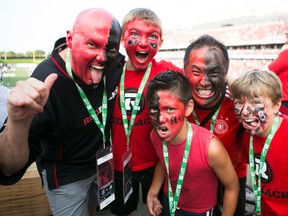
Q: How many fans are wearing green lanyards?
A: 5